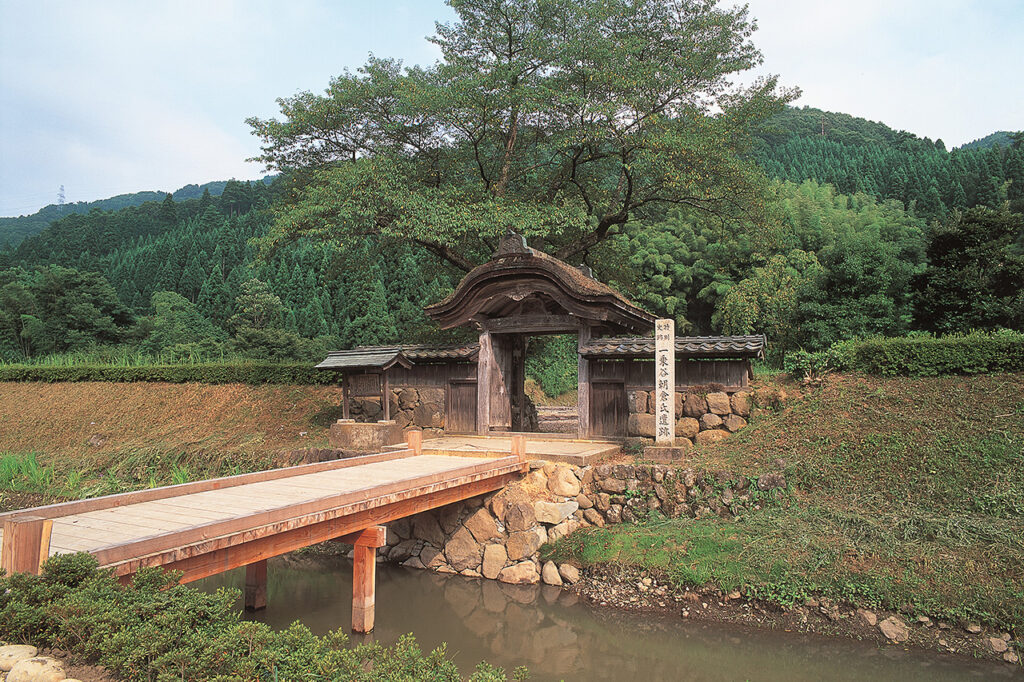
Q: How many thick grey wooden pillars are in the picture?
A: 2